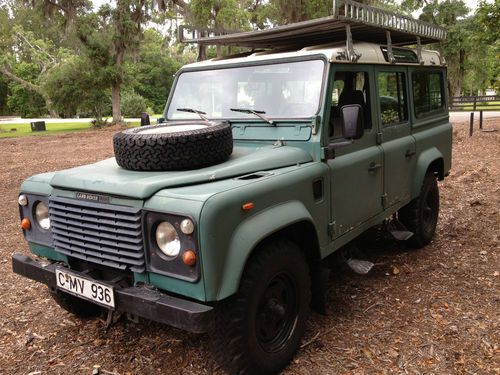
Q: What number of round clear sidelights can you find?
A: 2